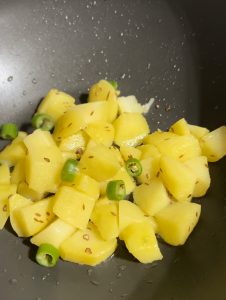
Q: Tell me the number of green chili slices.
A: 7